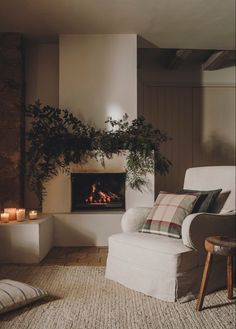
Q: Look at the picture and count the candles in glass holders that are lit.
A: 4